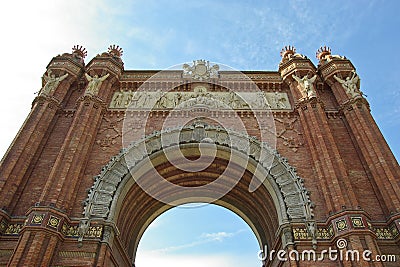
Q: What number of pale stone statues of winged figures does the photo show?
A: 4